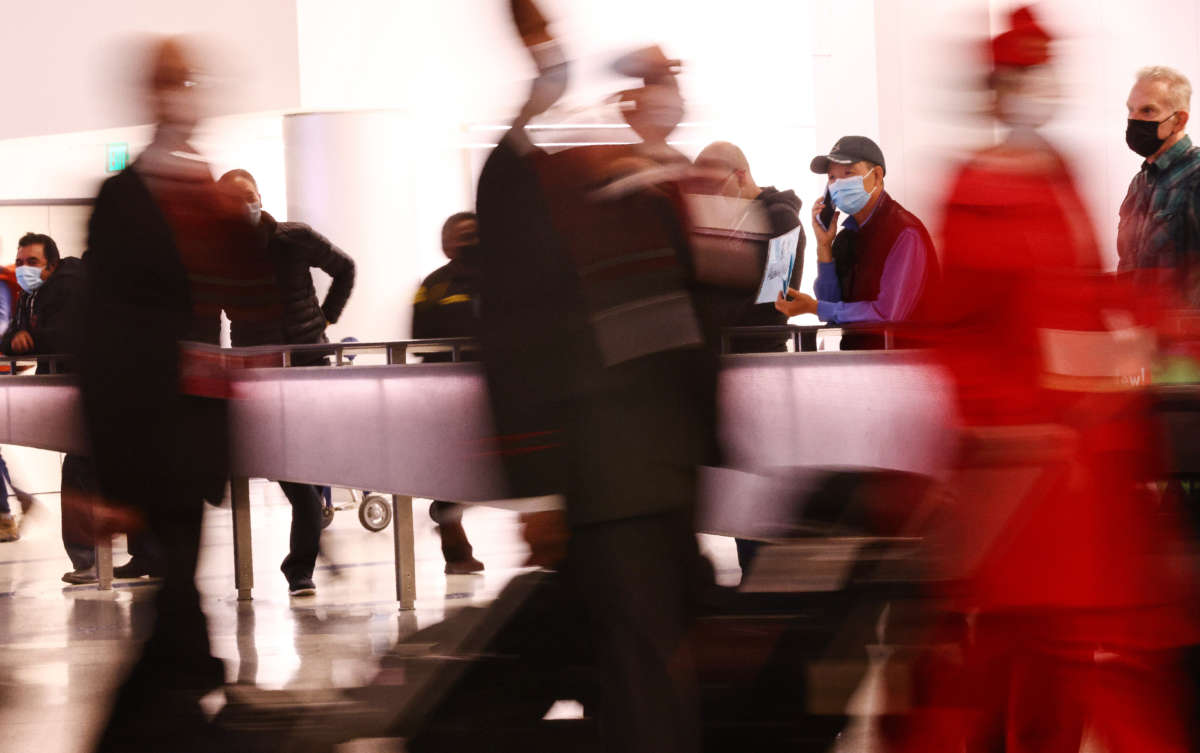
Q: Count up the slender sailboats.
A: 0